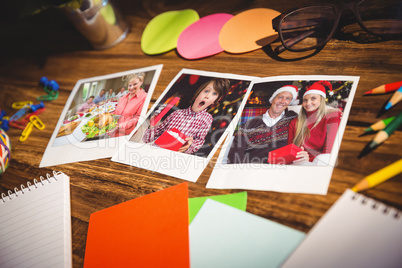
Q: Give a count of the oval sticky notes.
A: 3